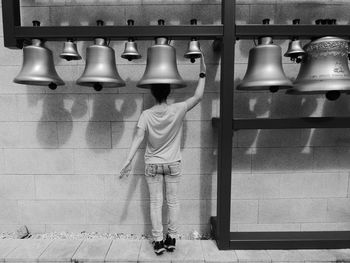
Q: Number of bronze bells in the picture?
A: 9